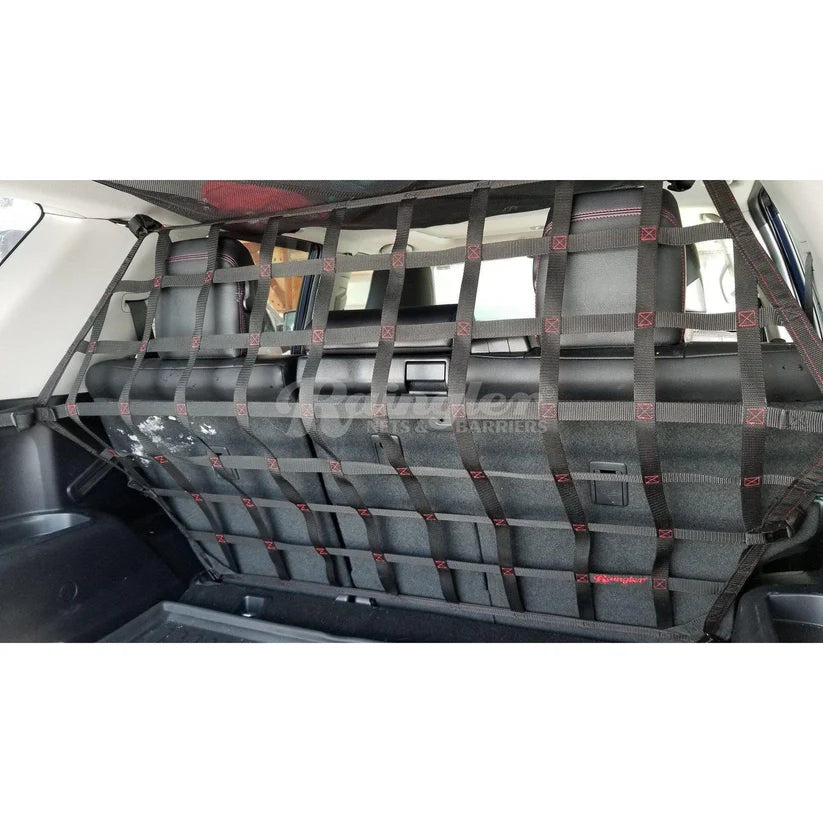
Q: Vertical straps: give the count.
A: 10